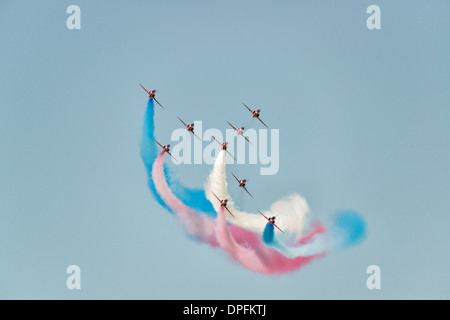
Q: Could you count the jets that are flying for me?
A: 9